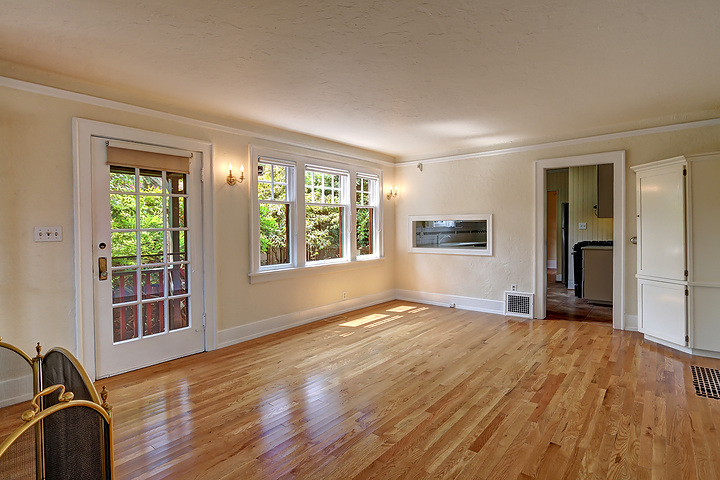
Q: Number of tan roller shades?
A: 1